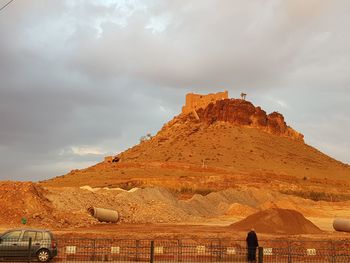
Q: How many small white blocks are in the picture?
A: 7